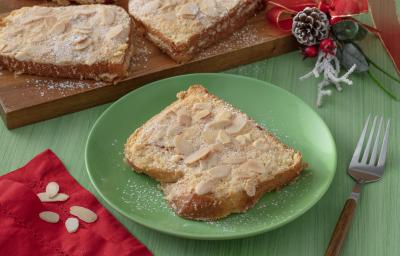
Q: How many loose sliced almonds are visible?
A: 5